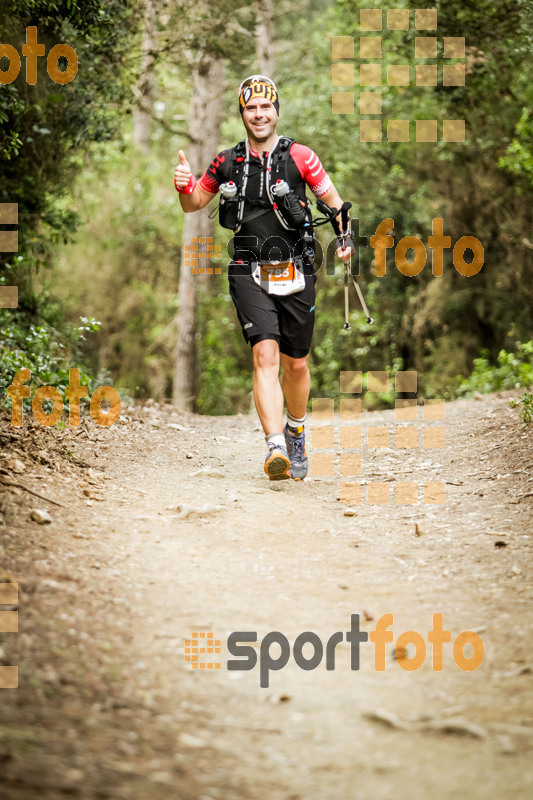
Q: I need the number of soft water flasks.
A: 2